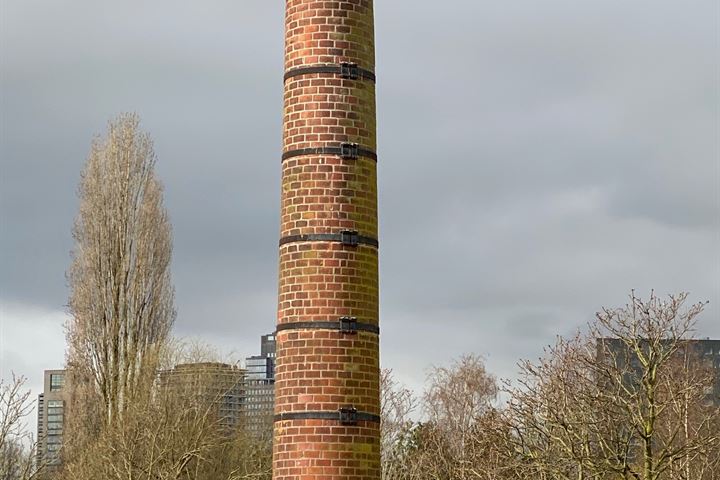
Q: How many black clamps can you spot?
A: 5